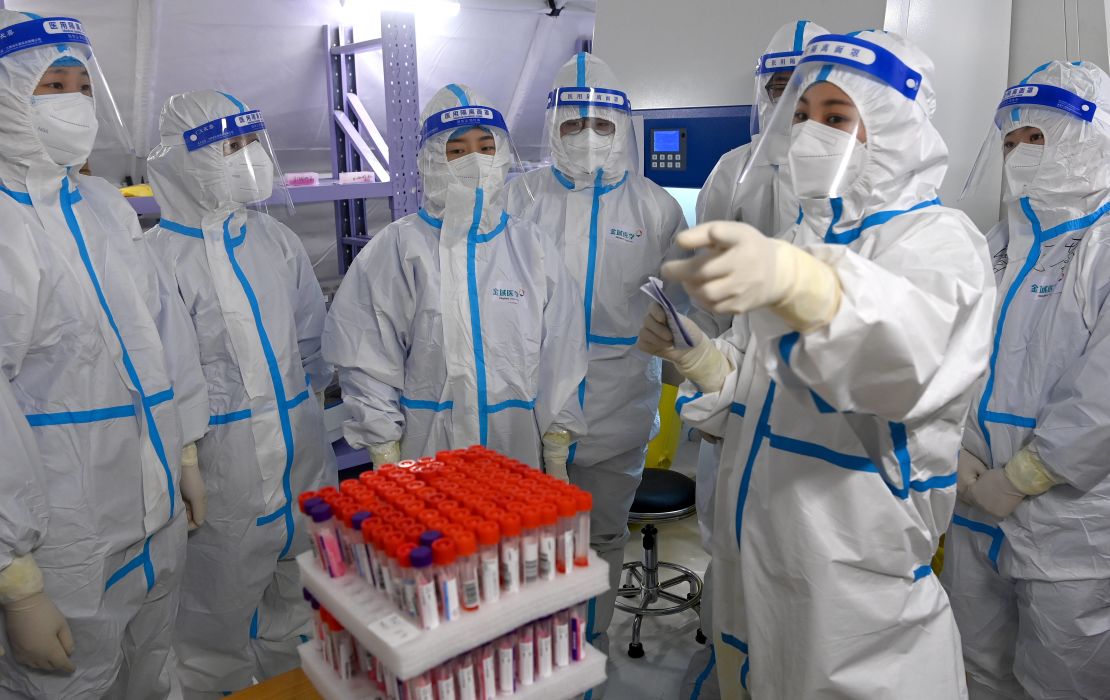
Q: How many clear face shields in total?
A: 7